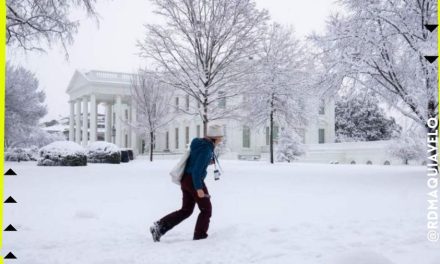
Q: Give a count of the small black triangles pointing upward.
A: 4